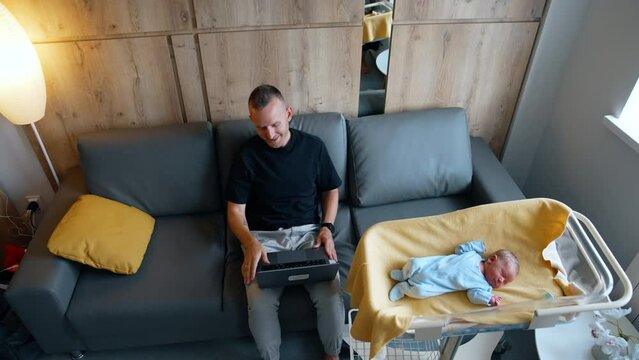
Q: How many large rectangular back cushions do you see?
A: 3